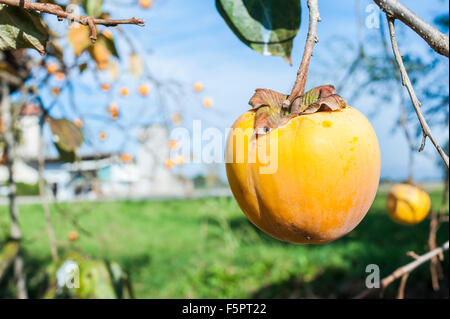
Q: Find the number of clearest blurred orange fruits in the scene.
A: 1